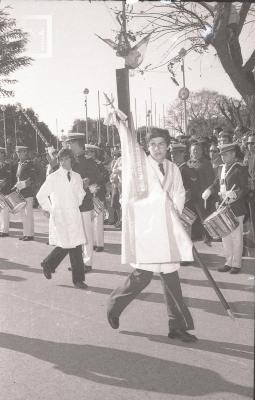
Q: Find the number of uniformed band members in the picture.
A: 6